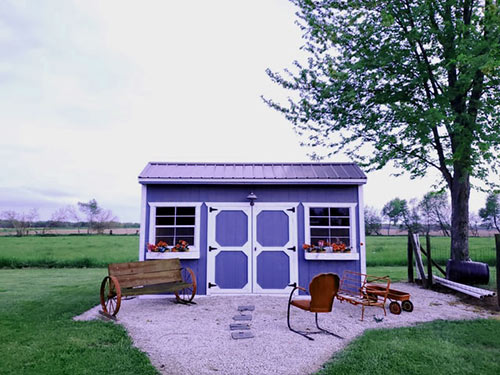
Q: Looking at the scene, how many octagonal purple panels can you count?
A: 4